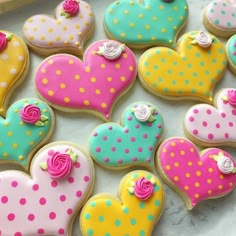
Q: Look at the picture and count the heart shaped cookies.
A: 13